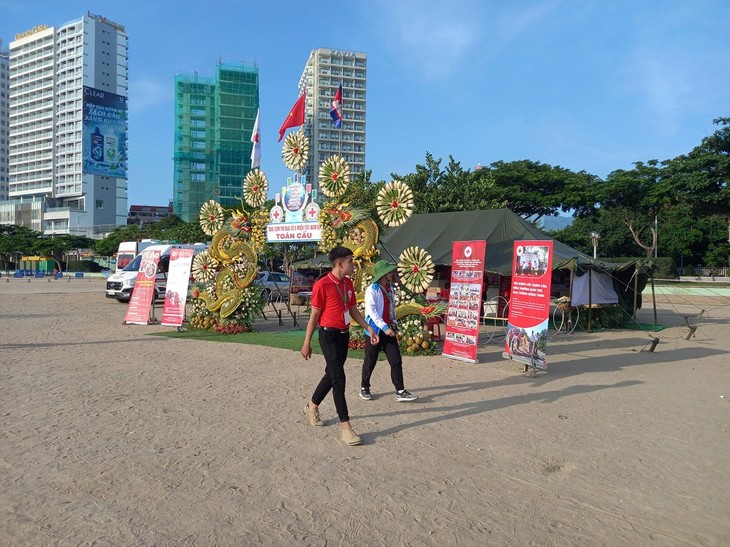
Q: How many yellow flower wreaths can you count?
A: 7